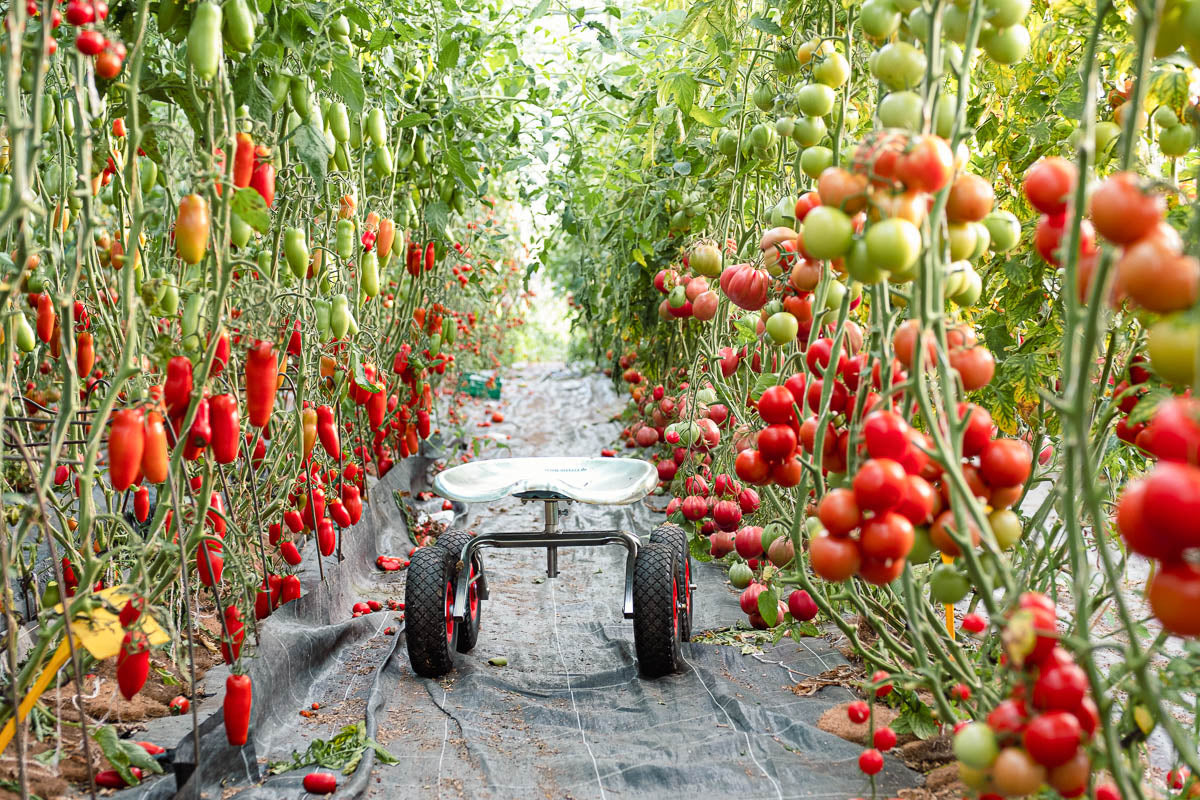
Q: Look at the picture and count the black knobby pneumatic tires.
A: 4